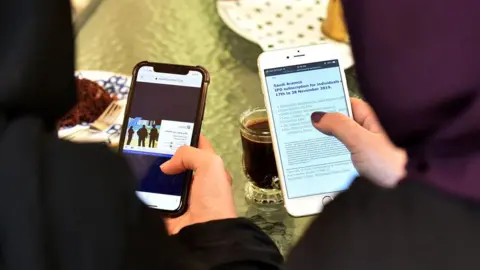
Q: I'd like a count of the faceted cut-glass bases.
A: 1